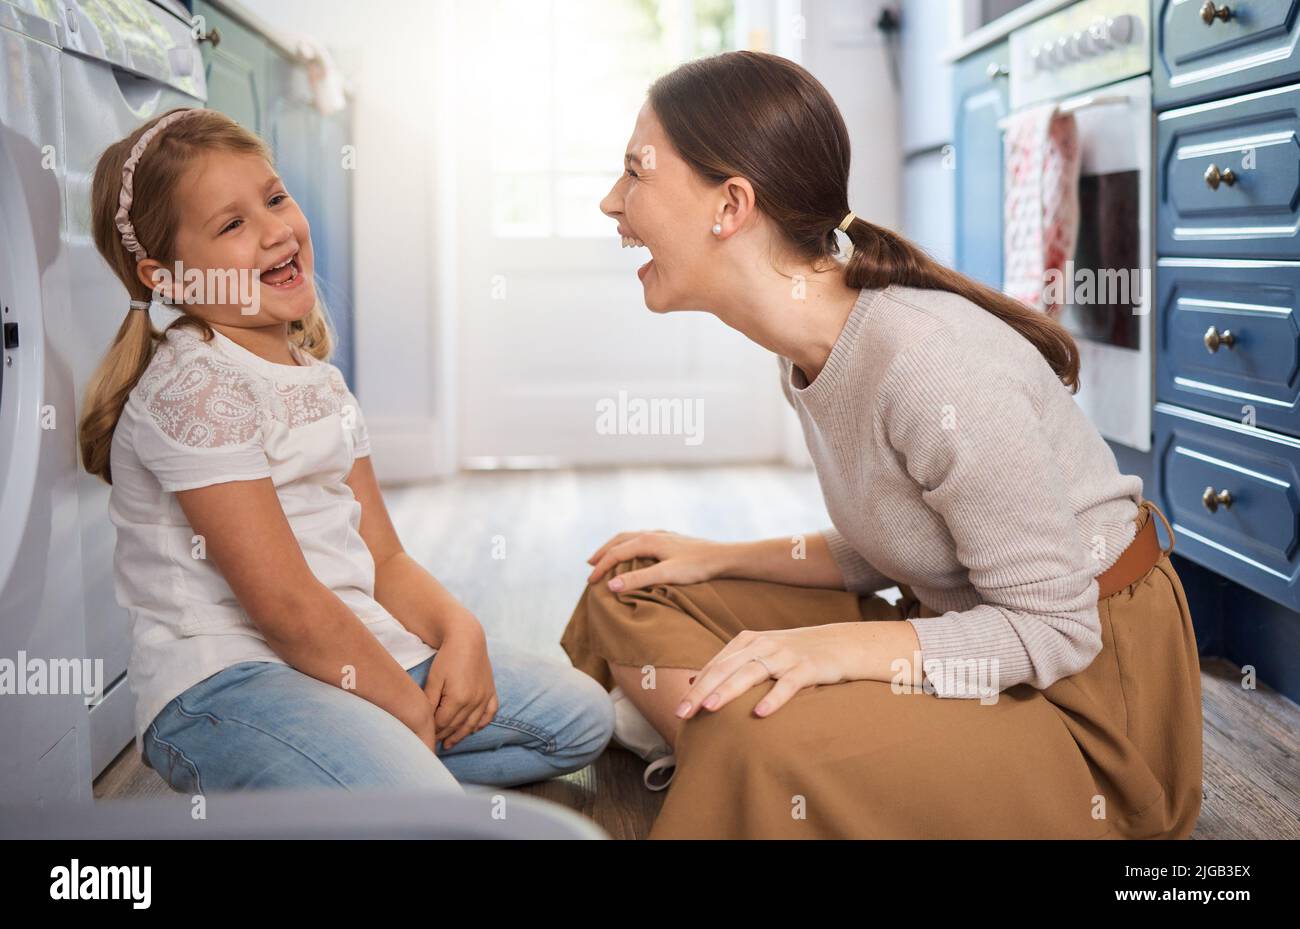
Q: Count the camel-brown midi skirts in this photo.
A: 1